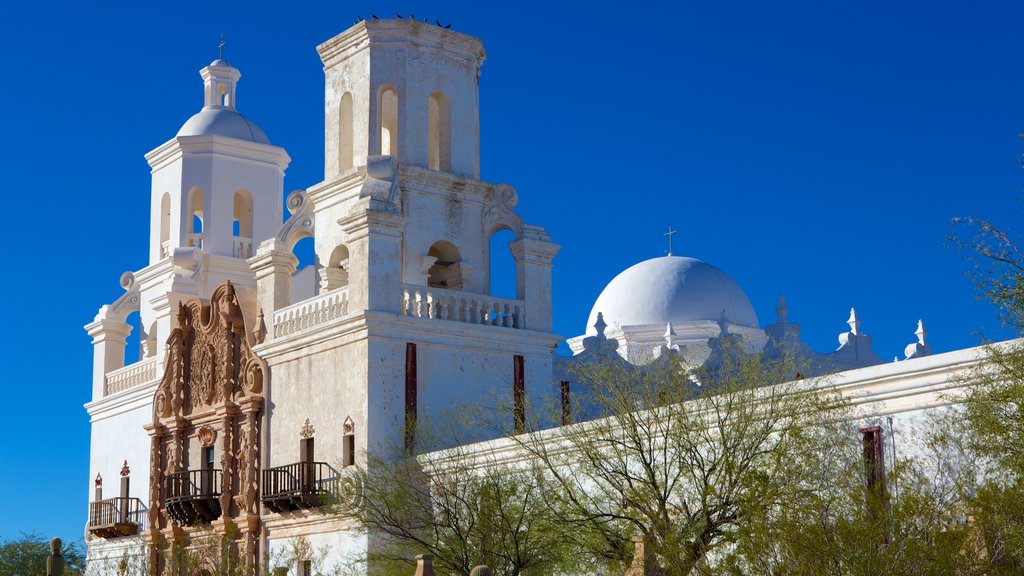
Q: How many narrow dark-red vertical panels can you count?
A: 4